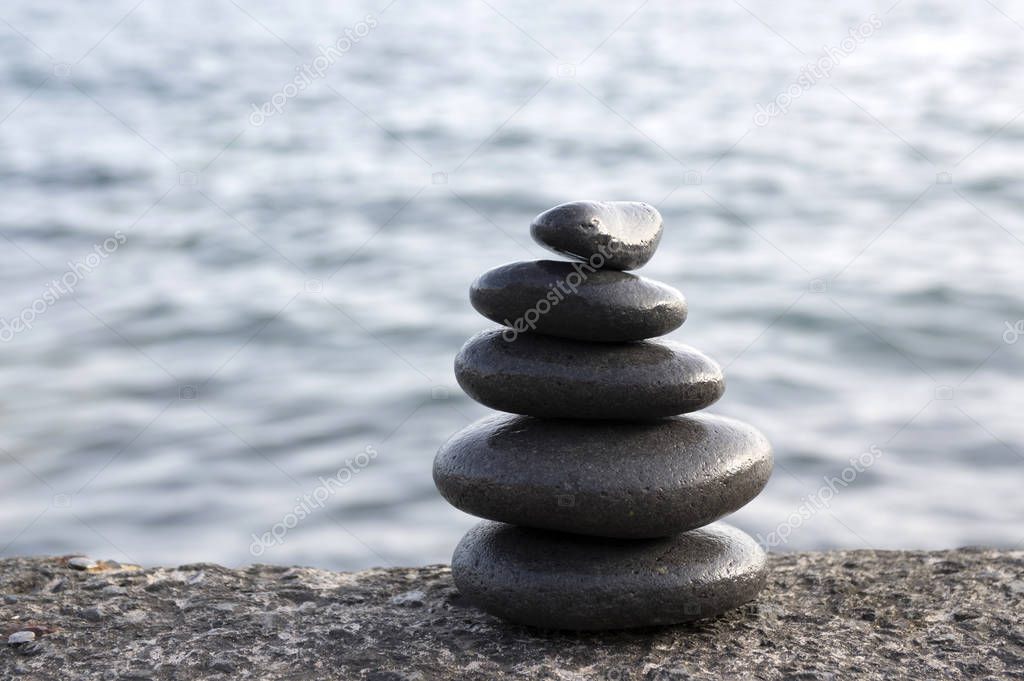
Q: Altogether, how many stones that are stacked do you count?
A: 5